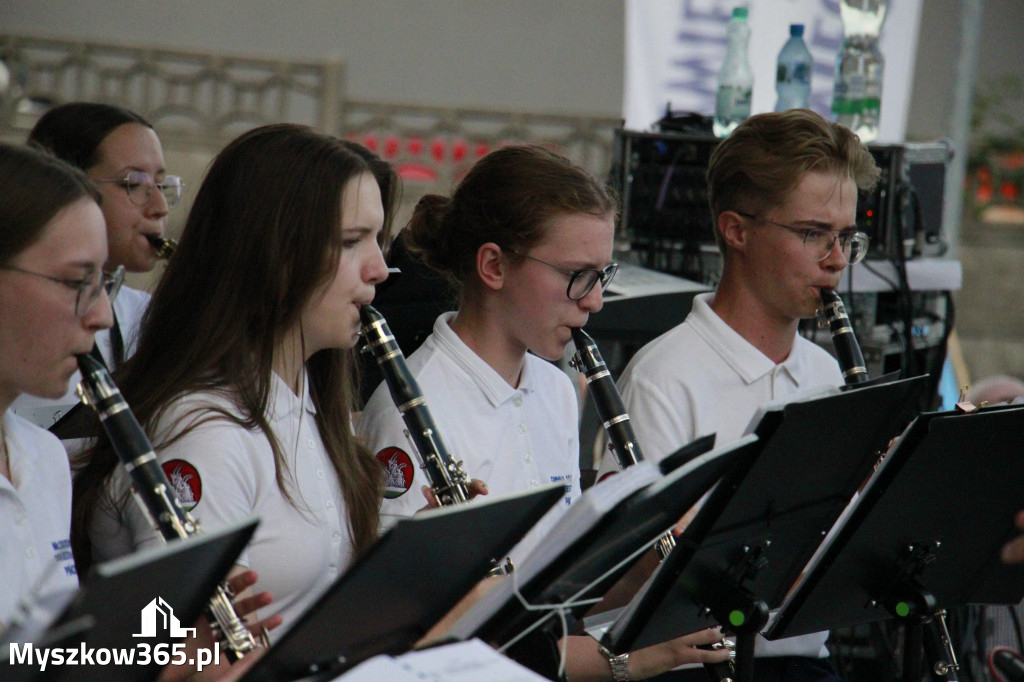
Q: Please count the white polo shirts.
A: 5